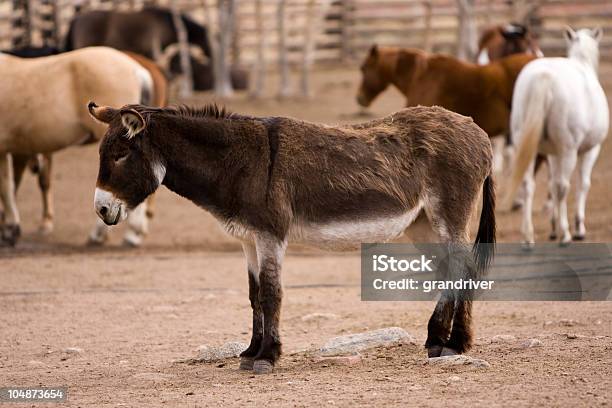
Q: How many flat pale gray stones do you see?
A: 3